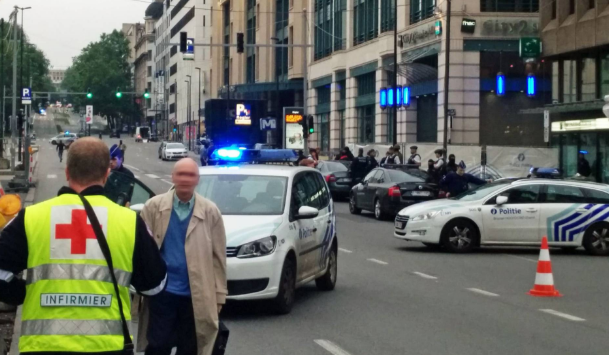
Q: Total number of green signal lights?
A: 4